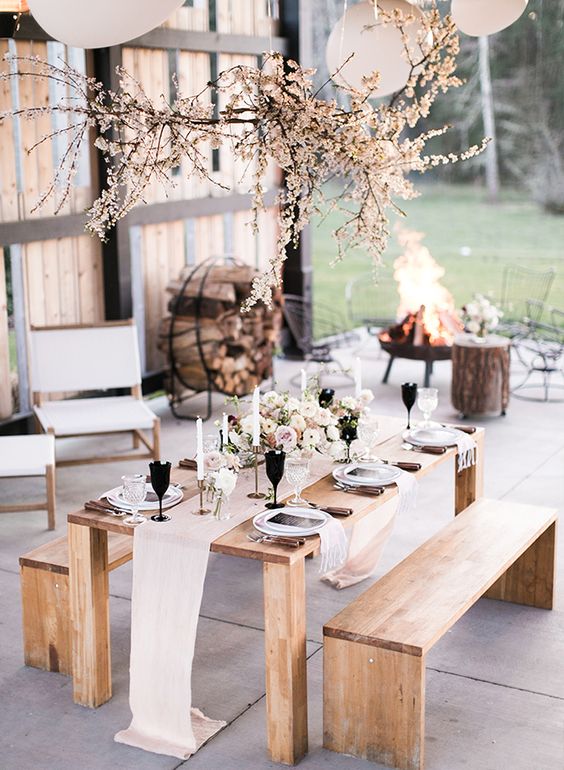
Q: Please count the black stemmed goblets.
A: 5